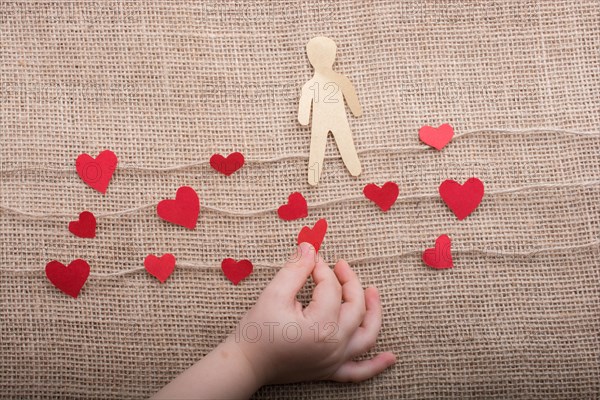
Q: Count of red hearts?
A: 13